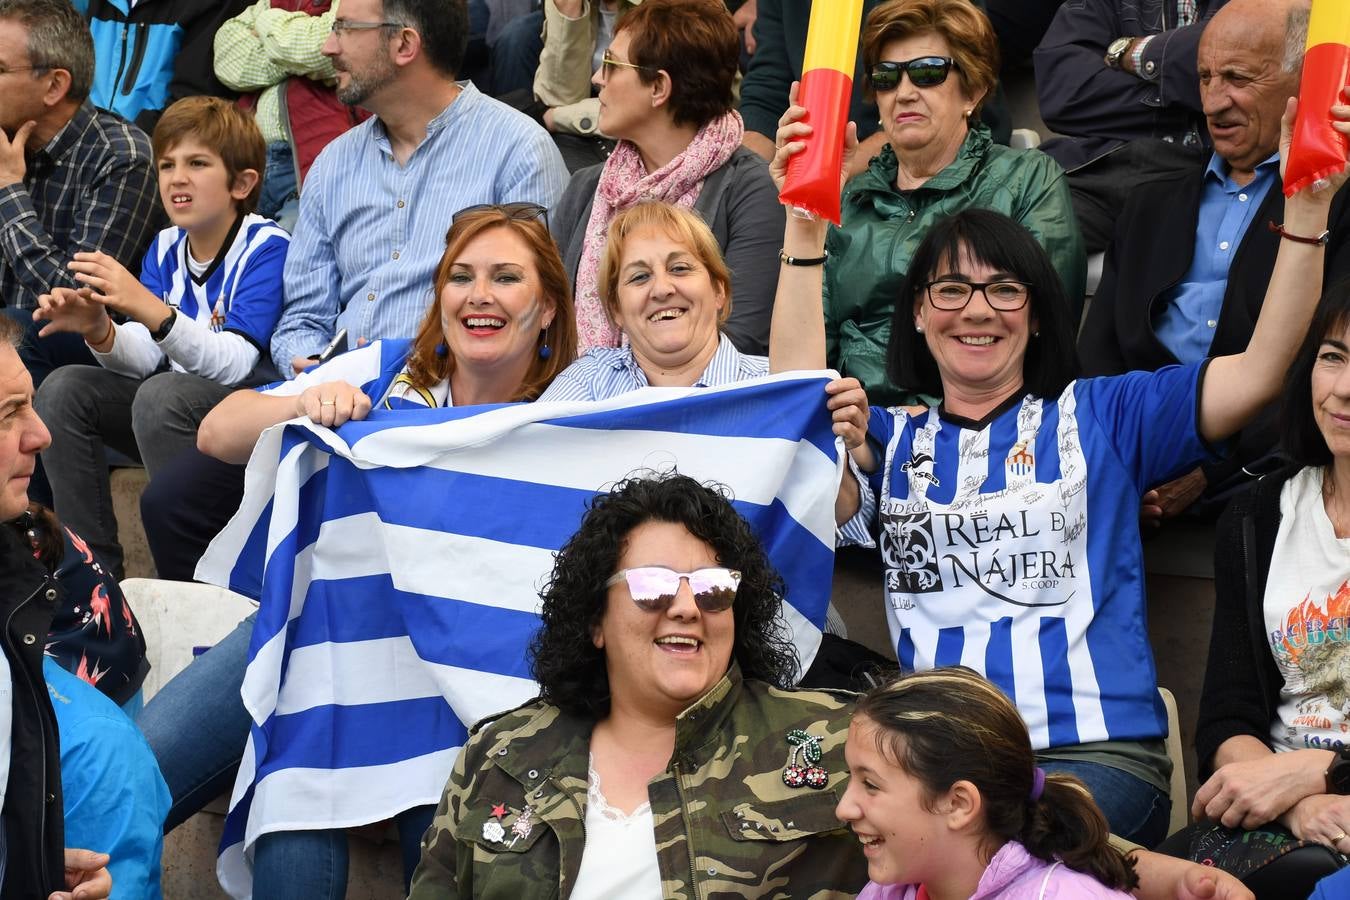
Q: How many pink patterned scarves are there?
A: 1